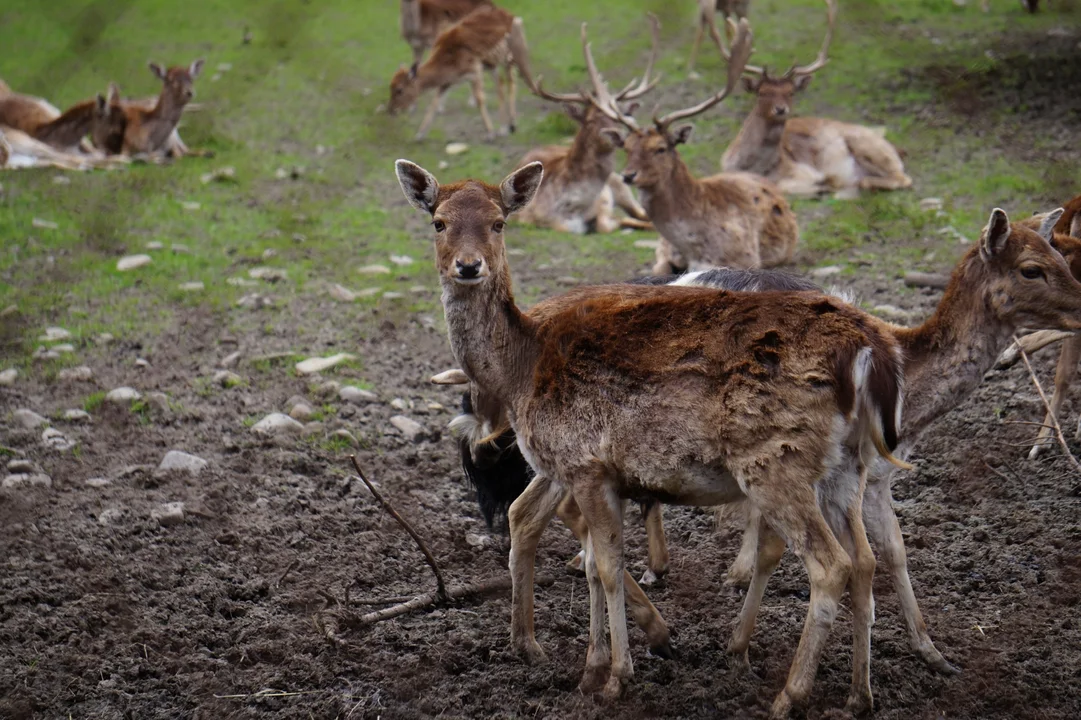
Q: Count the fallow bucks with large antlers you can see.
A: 3